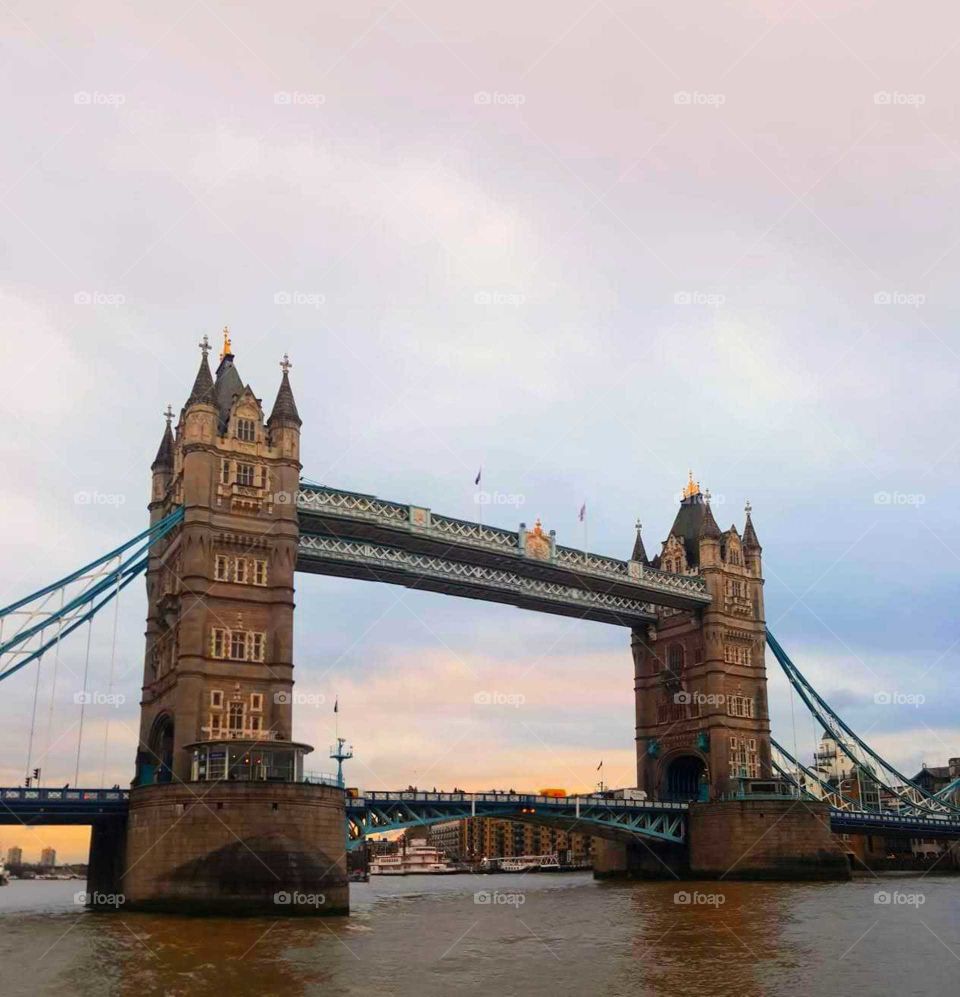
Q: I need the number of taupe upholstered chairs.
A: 0